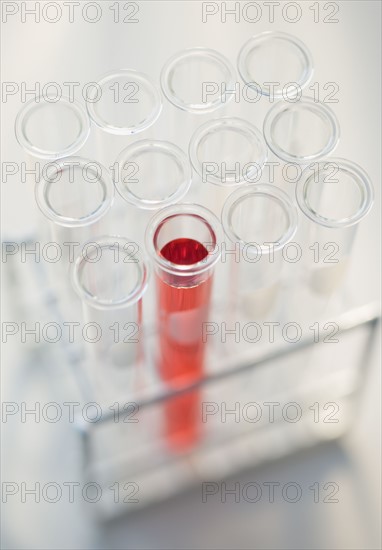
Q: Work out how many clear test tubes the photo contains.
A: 11